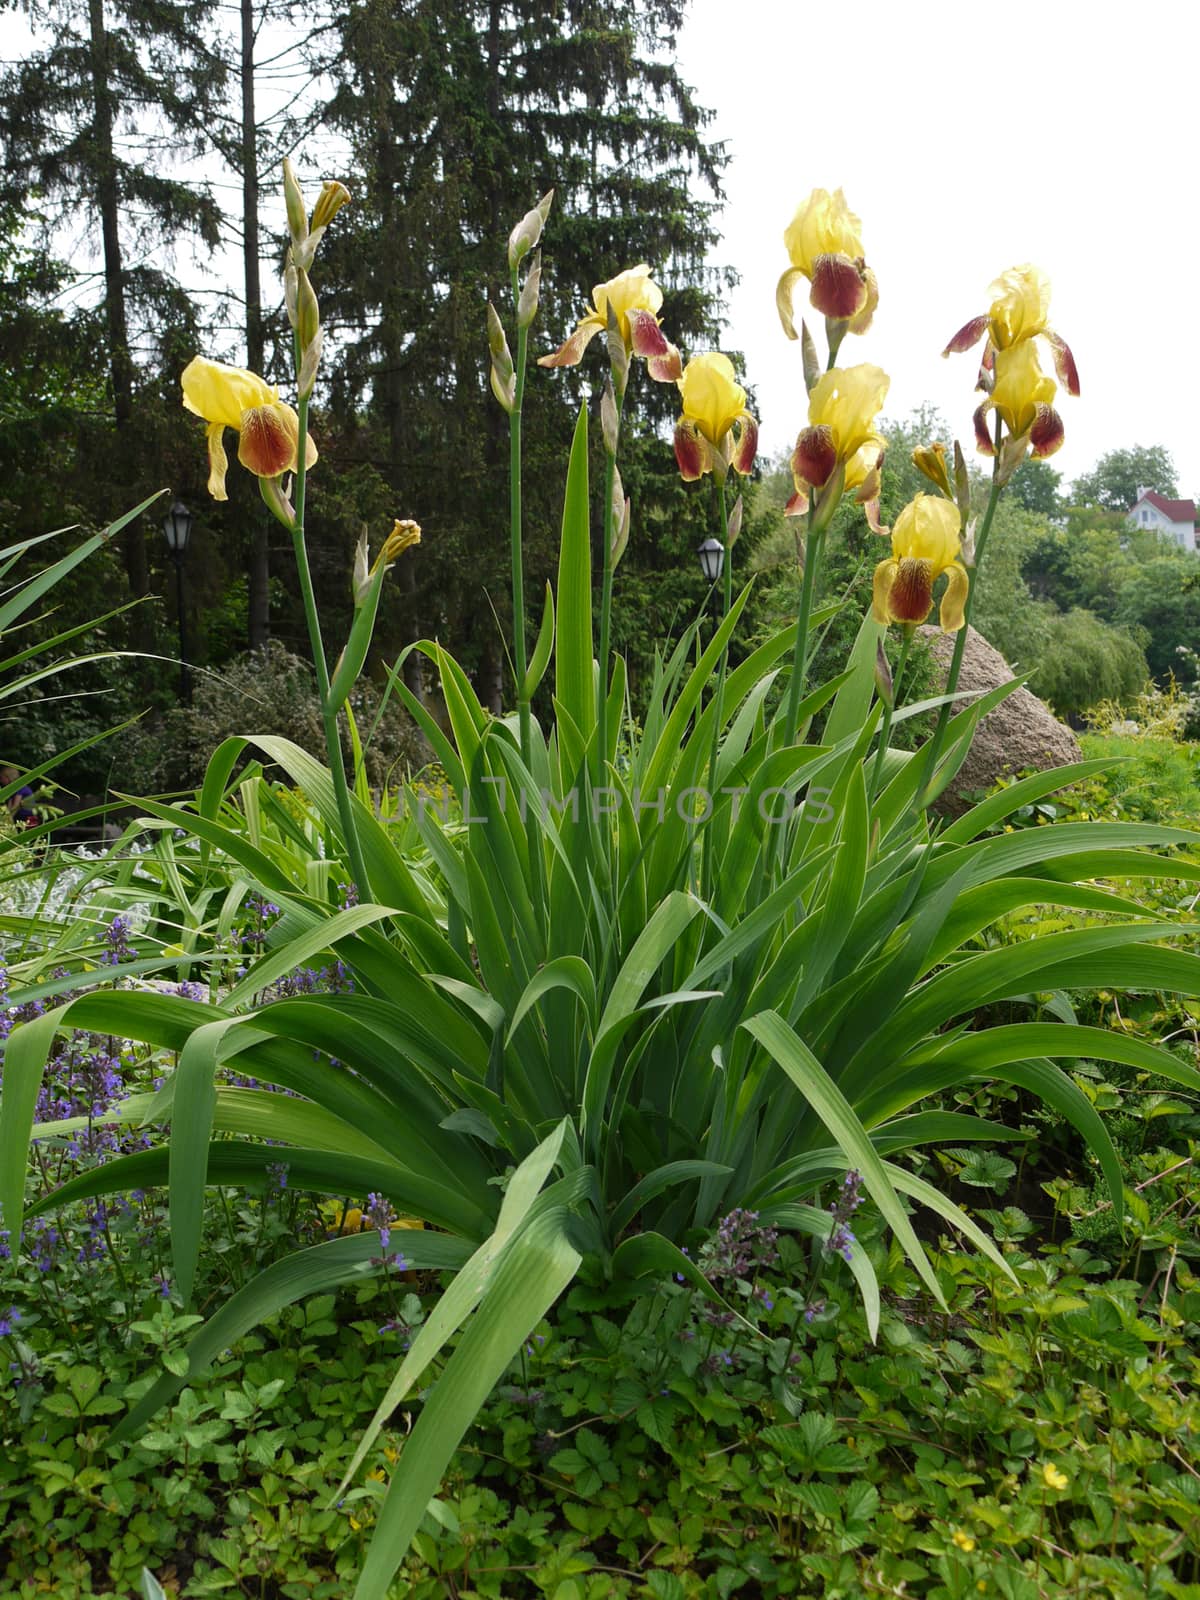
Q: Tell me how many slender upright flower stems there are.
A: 7